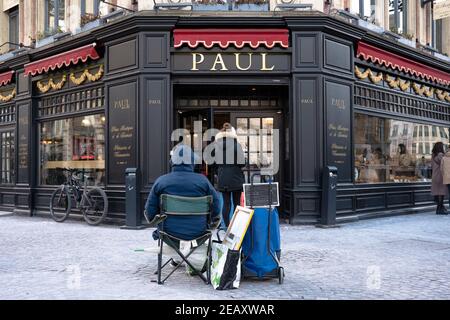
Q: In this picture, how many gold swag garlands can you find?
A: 13